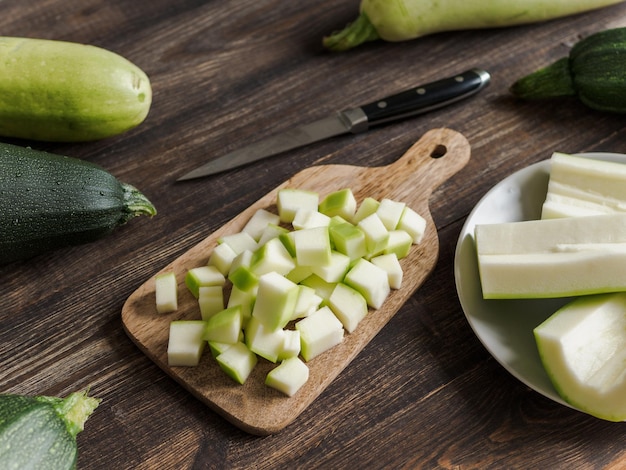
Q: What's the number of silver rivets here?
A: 3